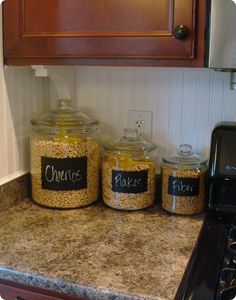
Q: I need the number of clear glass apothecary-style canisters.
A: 3